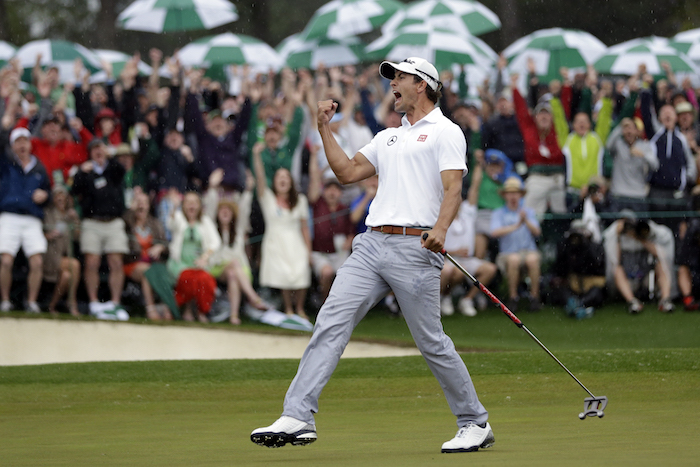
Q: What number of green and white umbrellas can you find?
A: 12